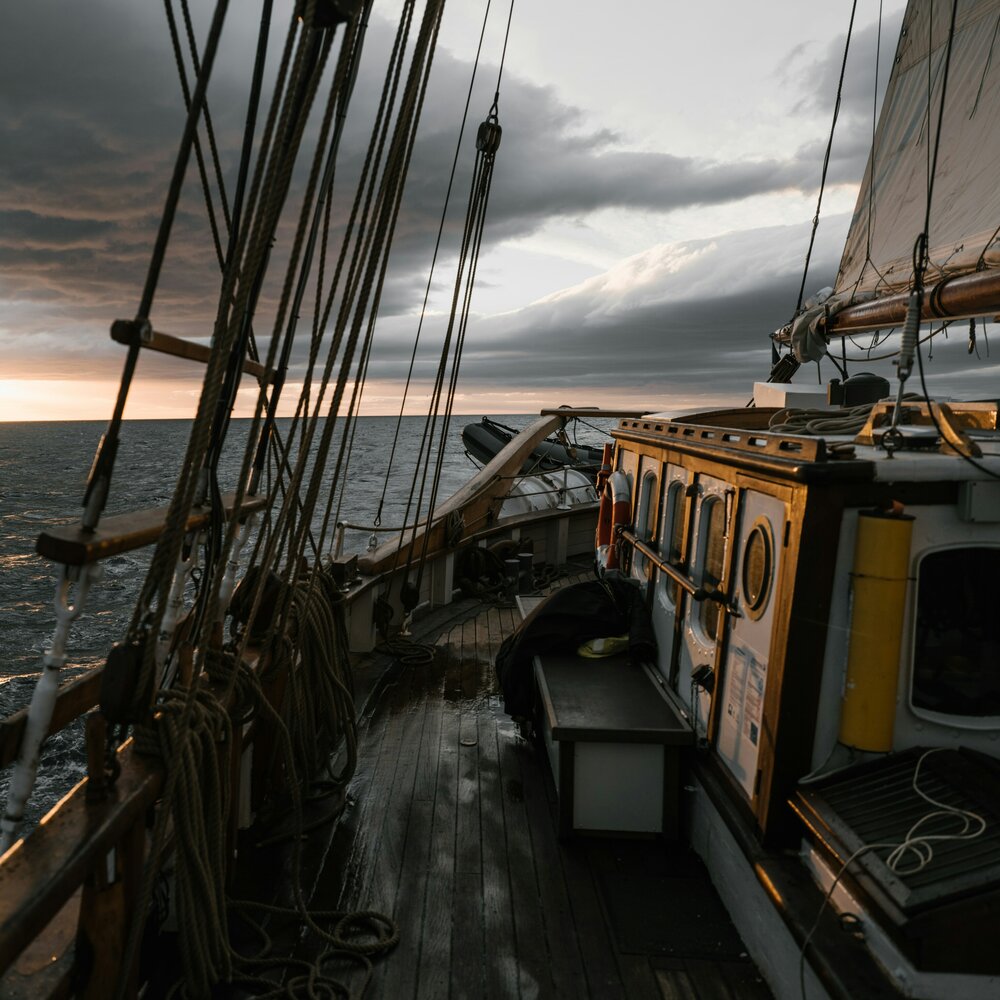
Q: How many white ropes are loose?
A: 1